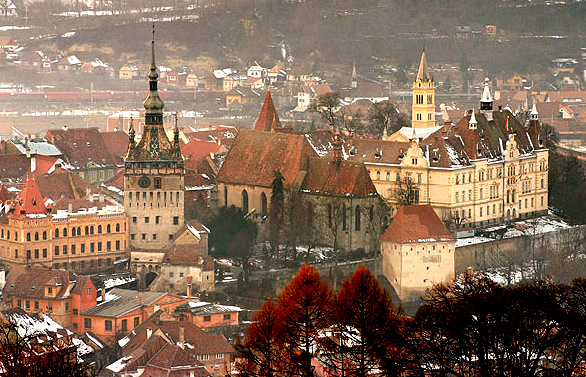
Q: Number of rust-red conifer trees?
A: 3